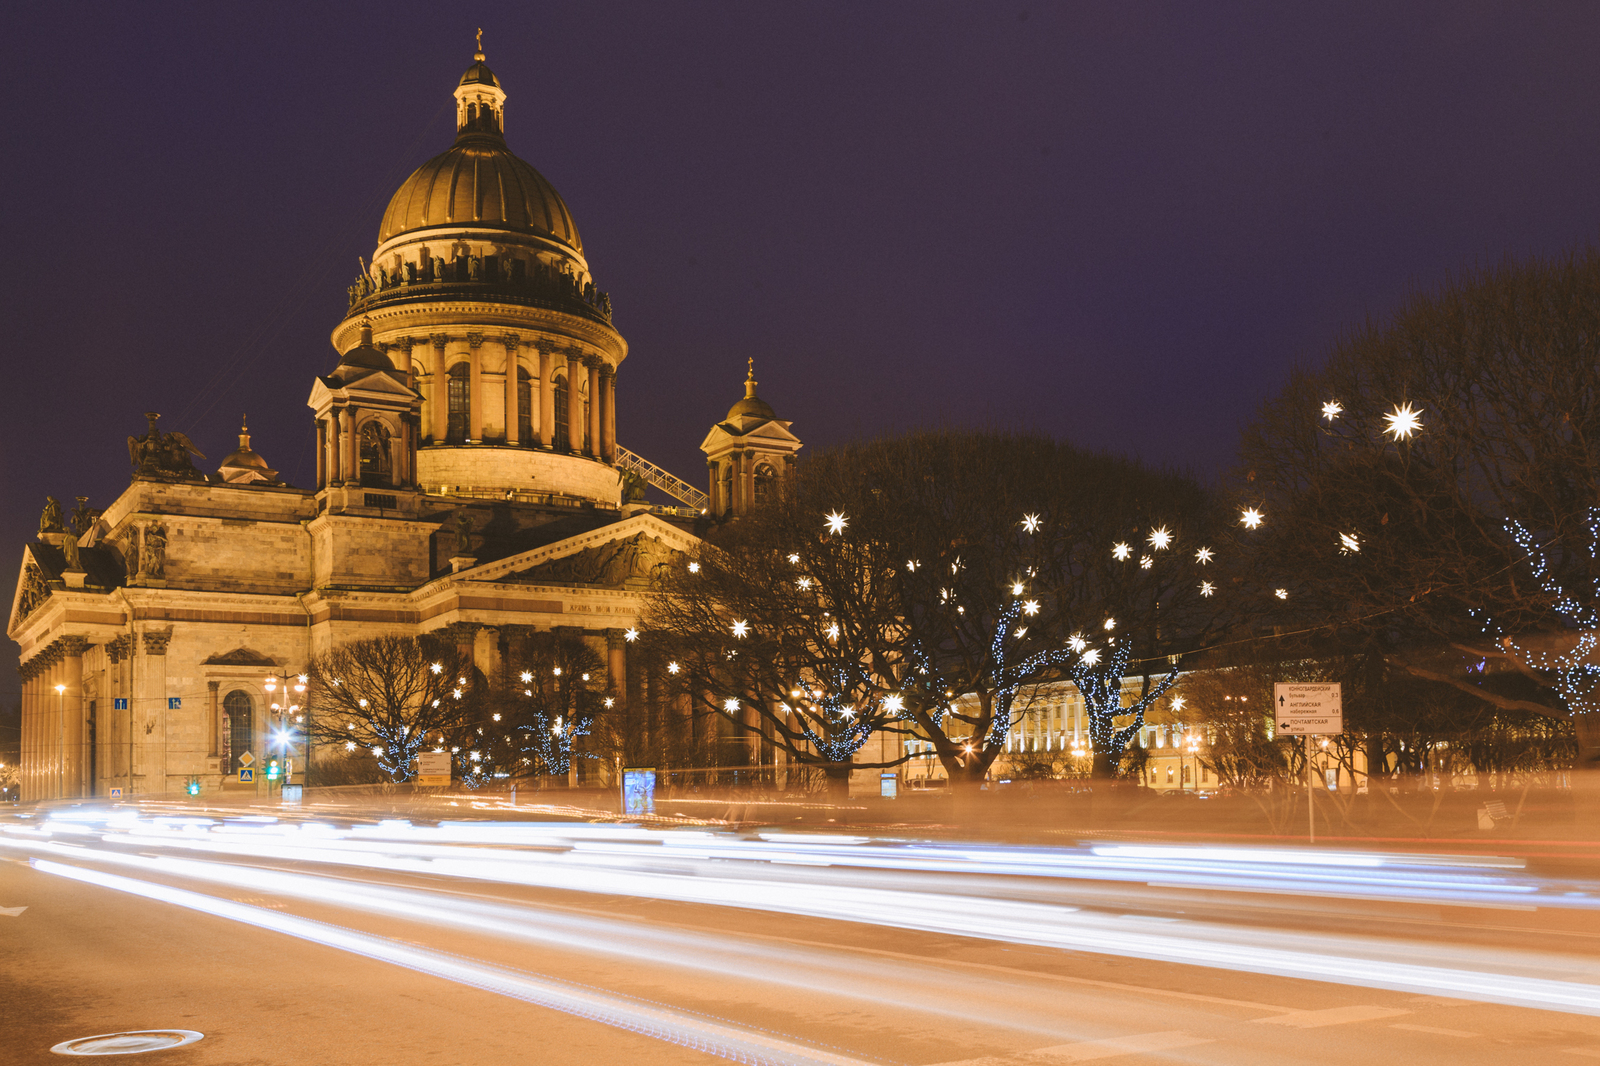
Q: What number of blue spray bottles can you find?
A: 0